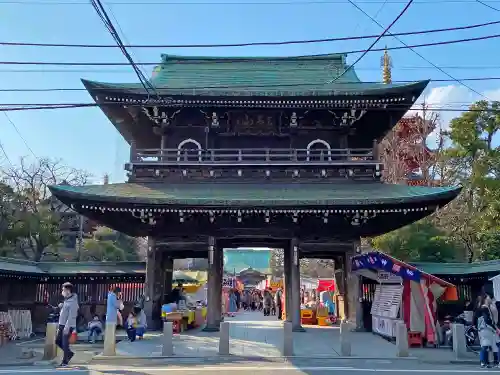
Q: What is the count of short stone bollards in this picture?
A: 8